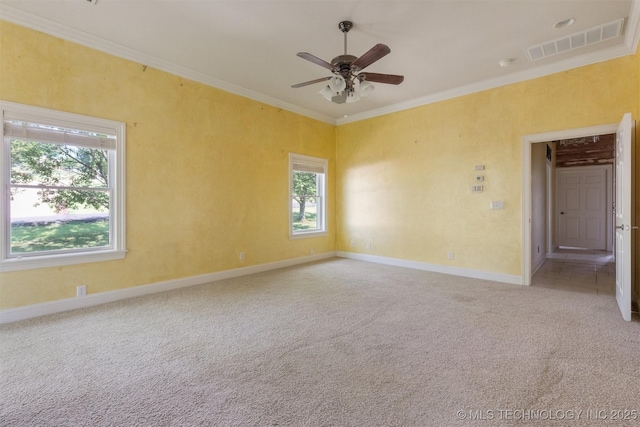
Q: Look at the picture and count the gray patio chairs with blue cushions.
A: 0